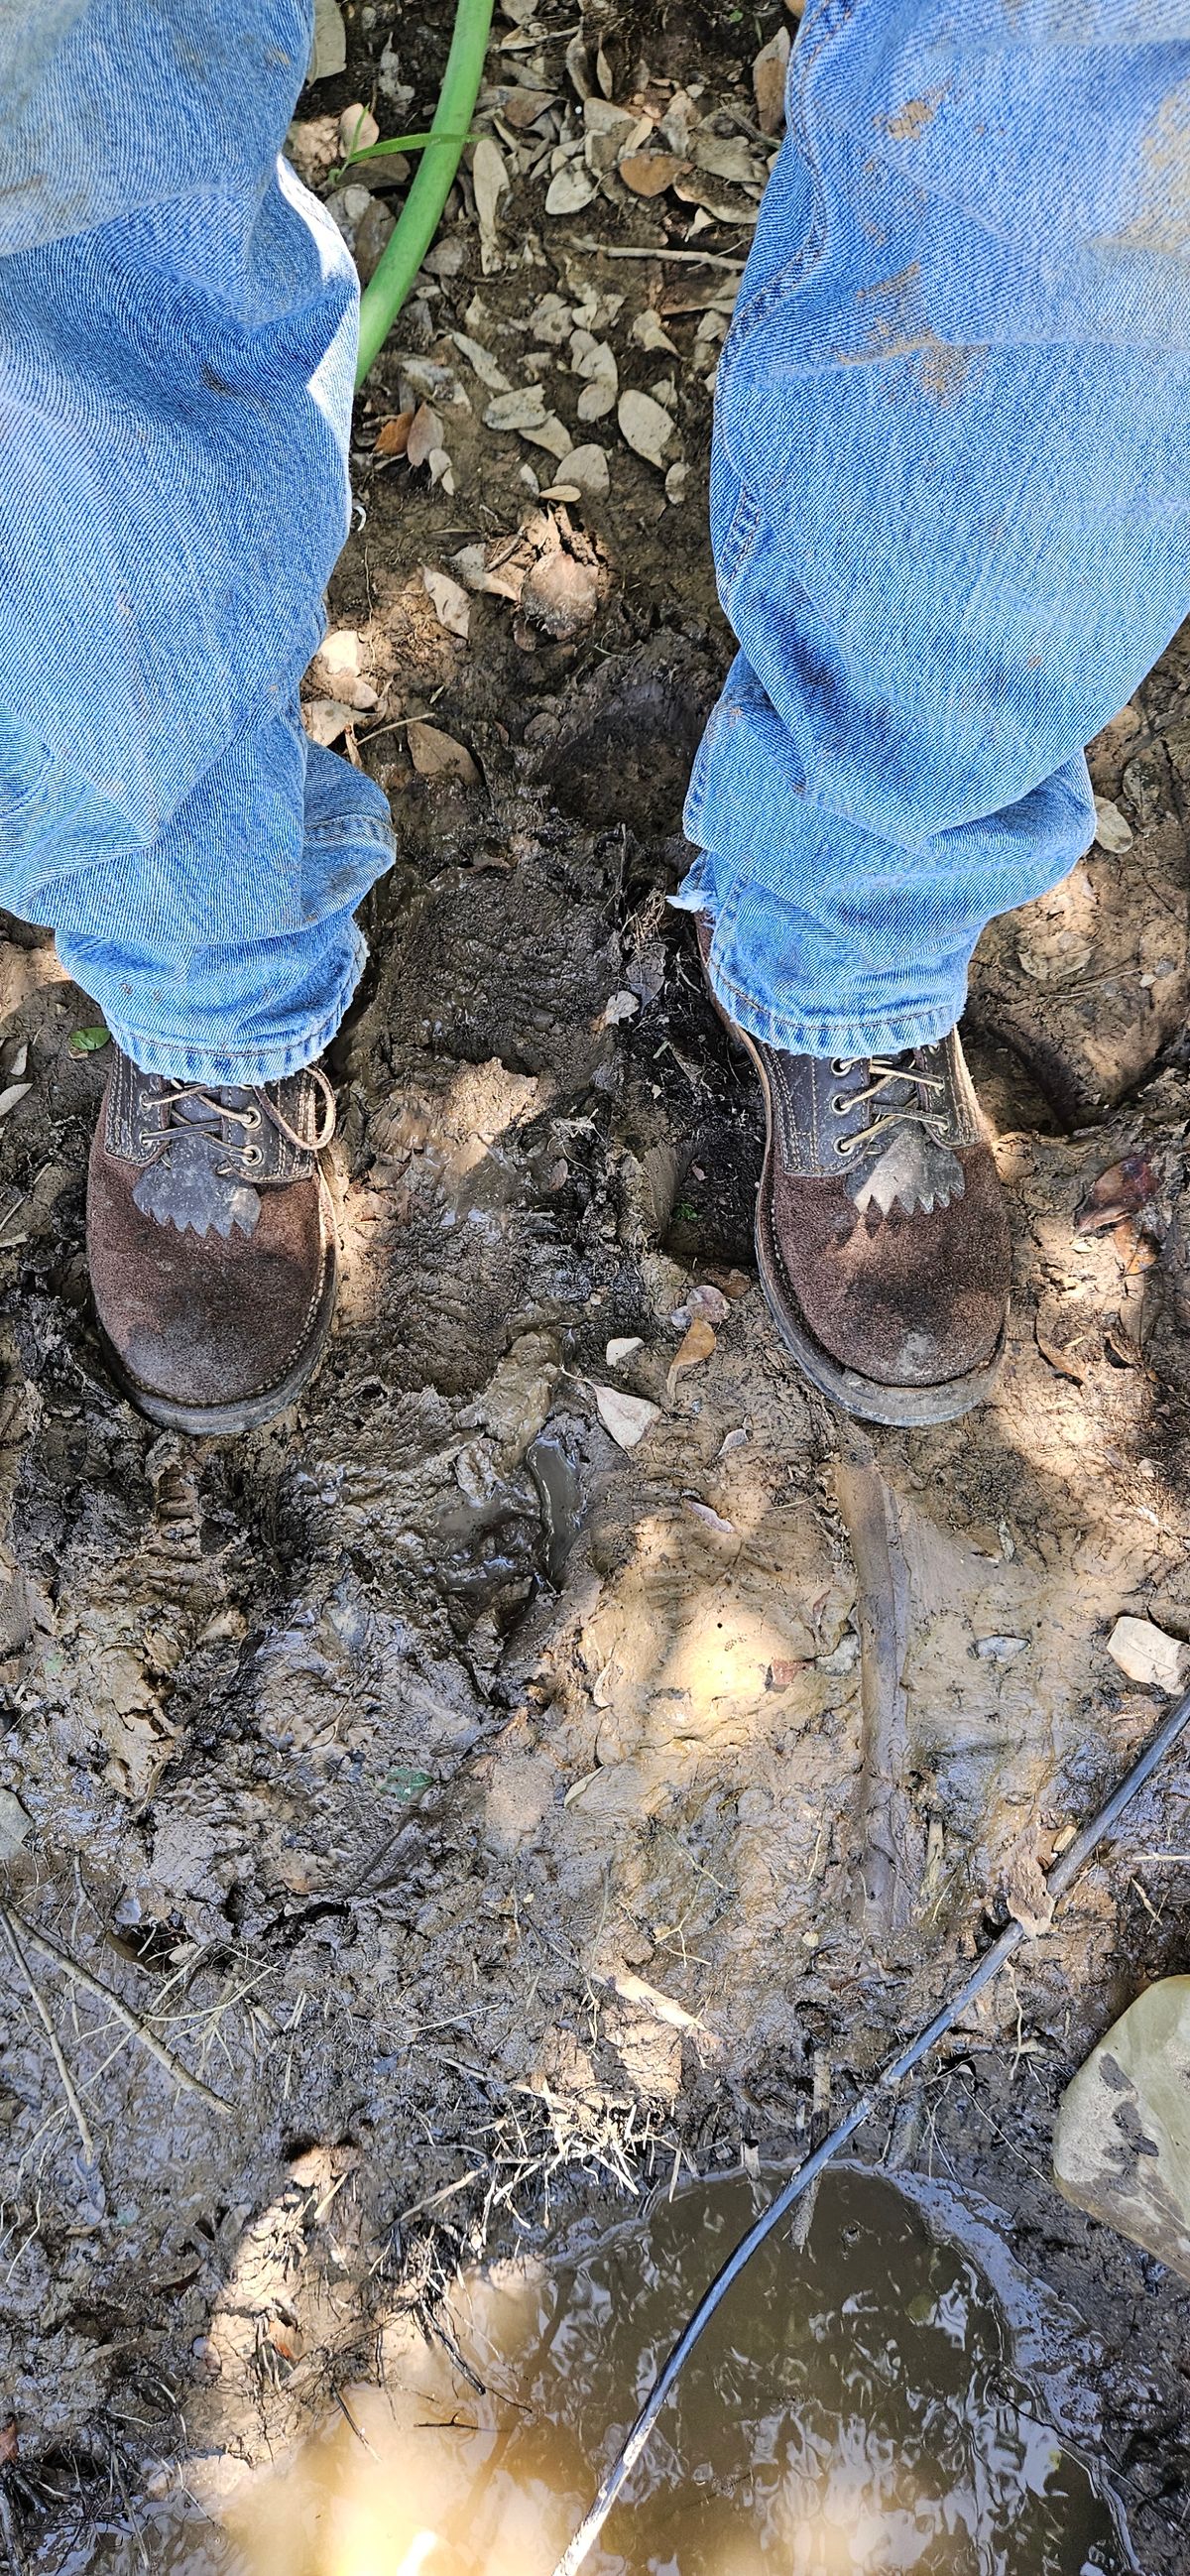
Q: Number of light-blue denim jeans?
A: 1